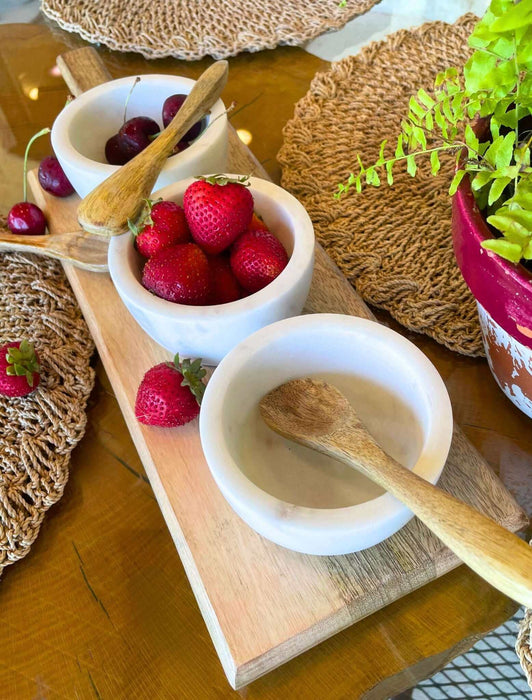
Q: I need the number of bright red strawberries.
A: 8